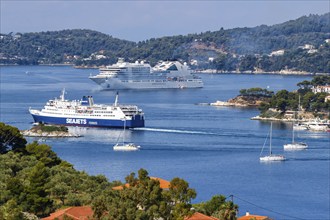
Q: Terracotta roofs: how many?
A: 4